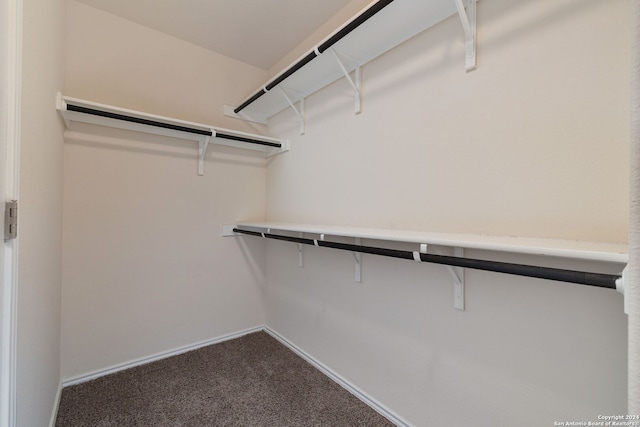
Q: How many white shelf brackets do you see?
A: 7